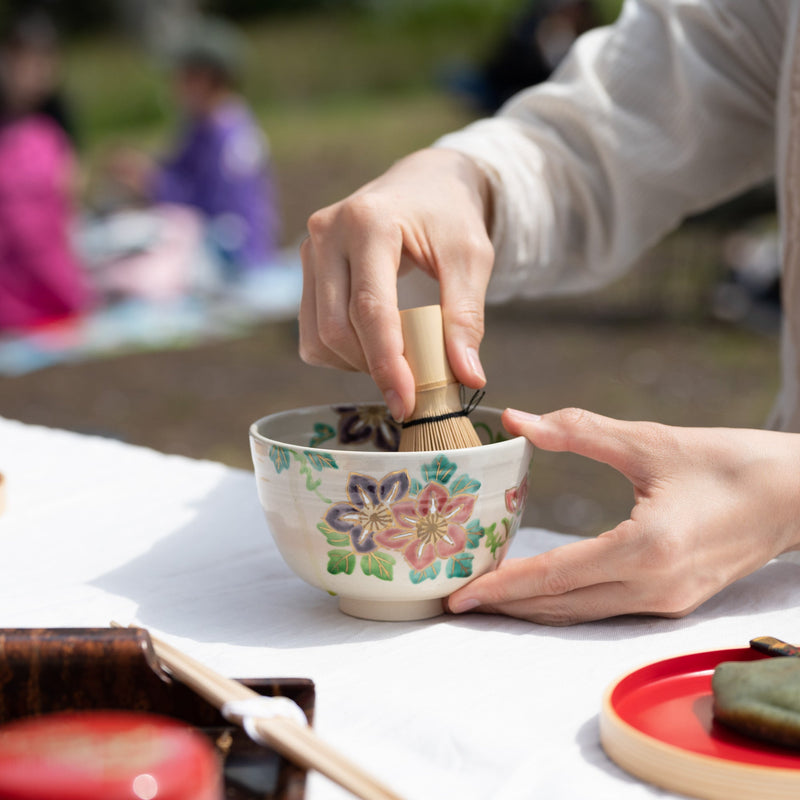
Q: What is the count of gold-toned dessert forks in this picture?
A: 0